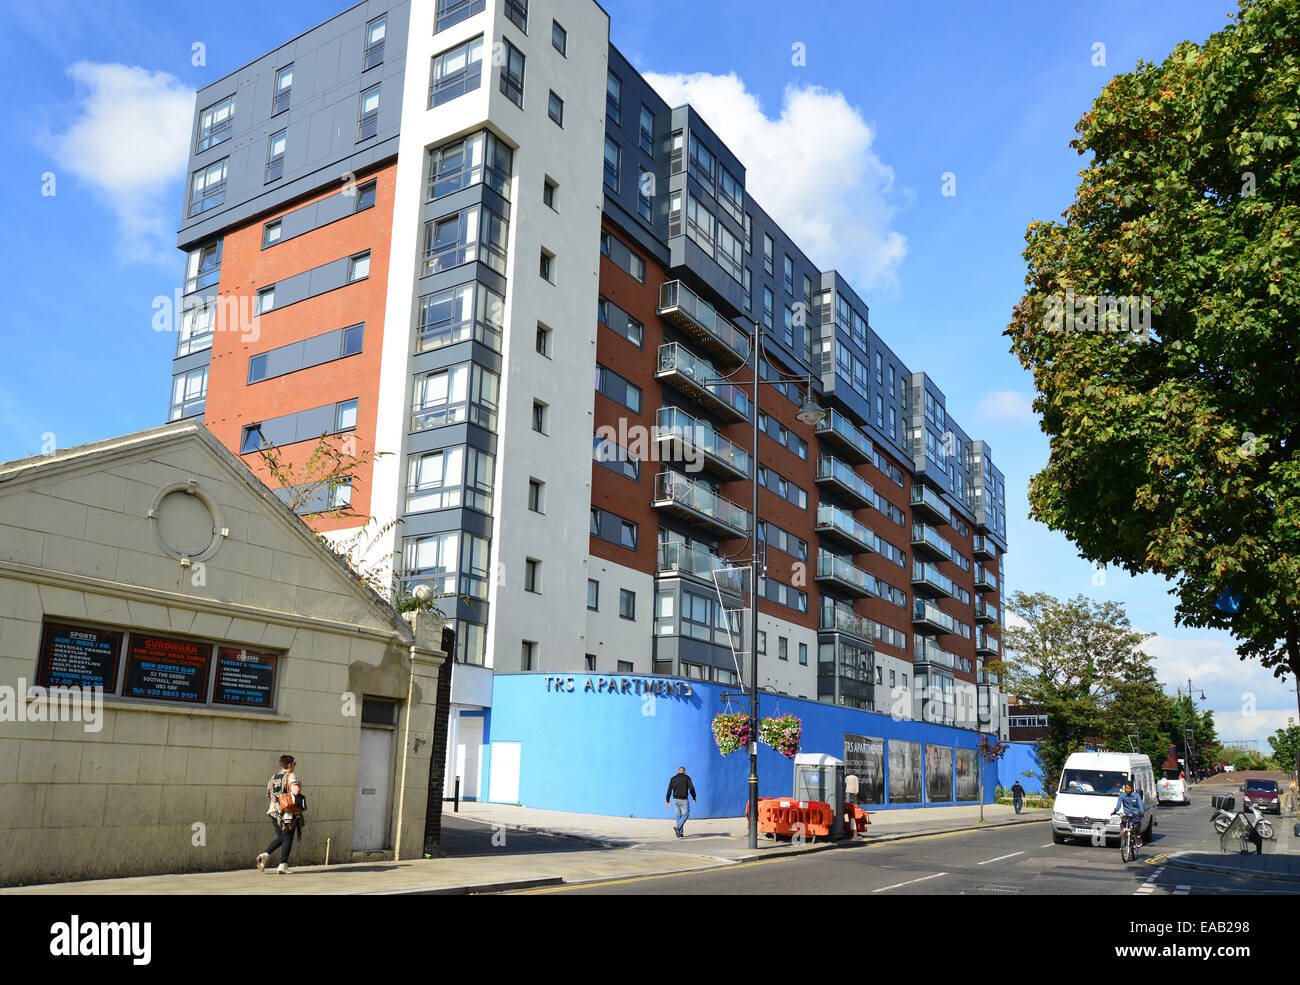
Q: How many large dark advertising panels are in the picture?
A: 4